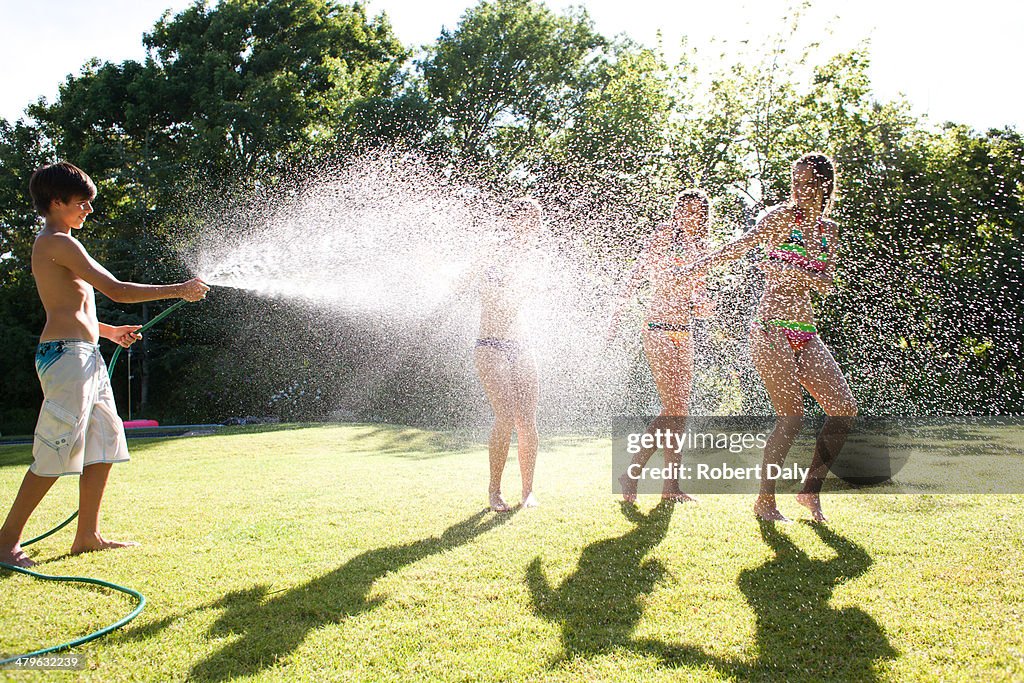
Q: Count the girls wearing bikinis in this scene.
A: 3